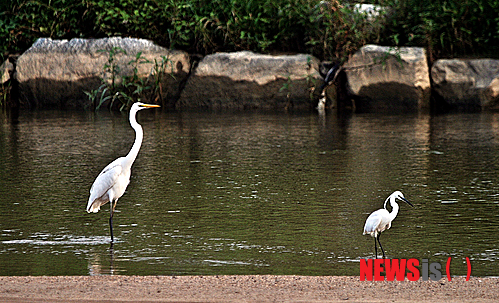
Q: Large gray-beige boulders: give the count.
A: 4